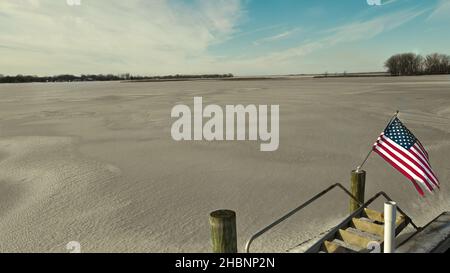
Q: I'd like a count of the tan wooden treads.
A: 4